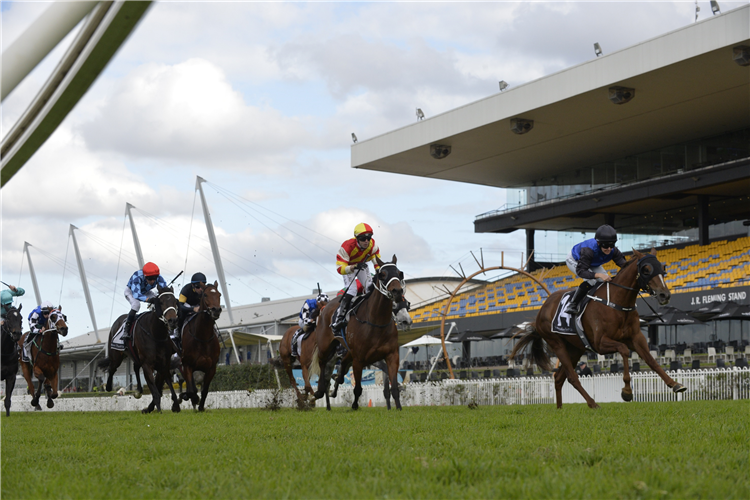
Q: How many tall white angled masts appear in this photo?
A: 4